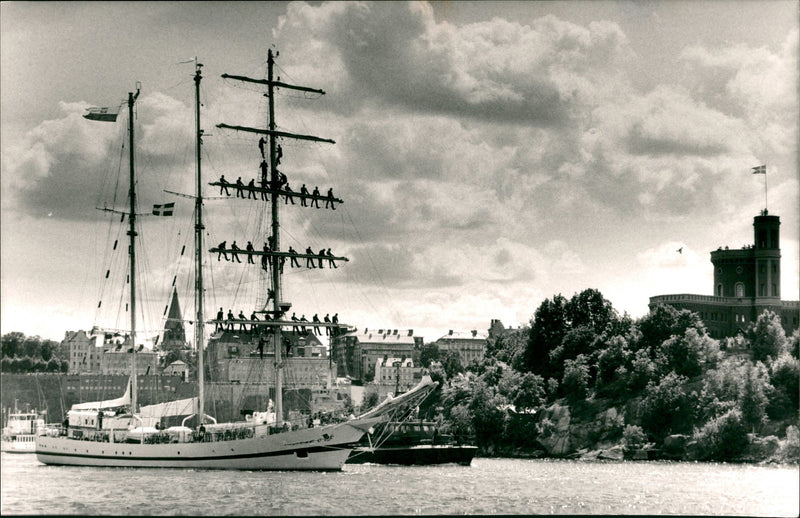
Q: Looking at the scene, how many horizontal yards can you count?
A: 5